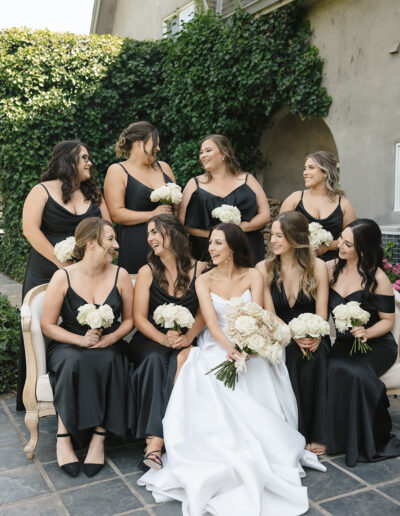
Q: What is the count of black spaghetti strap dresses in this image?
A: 6